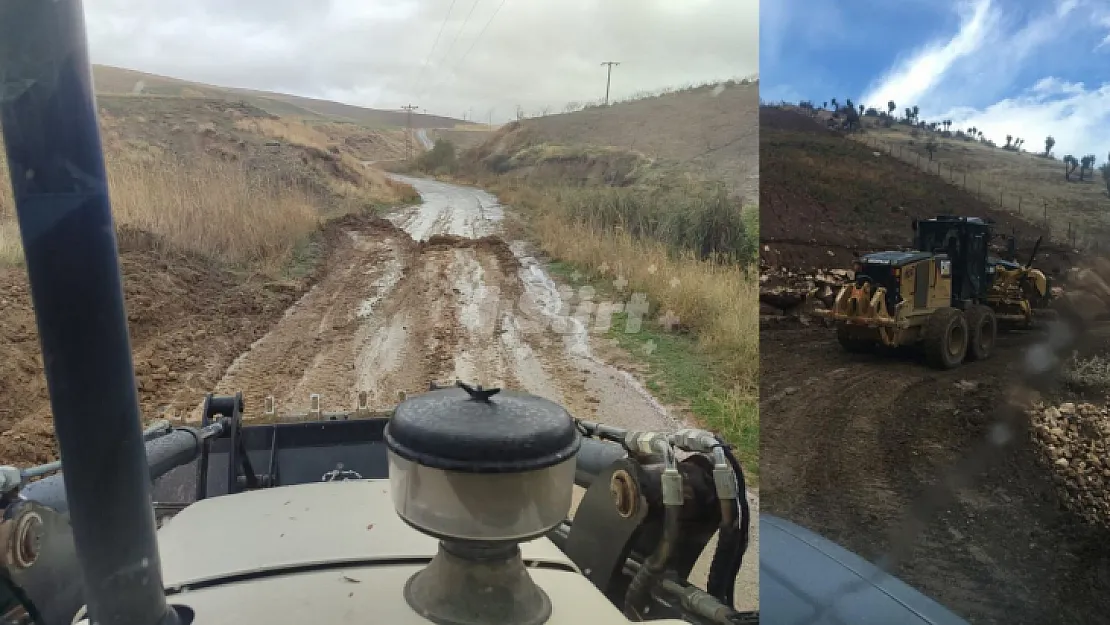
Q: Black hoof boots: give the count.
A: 0